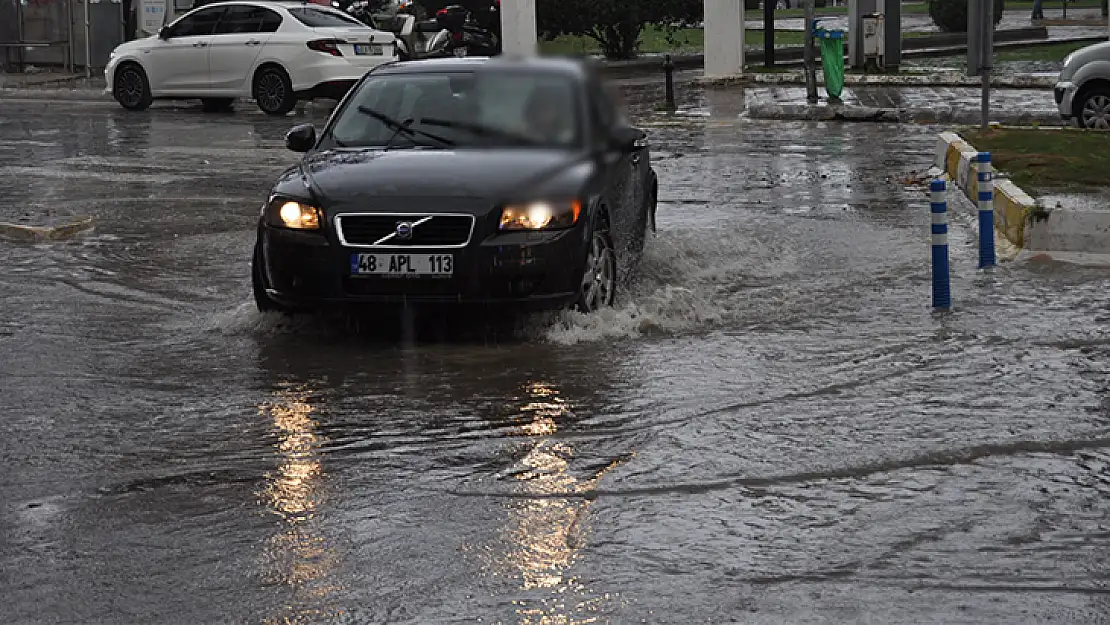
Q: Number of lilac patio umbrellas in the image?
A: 0